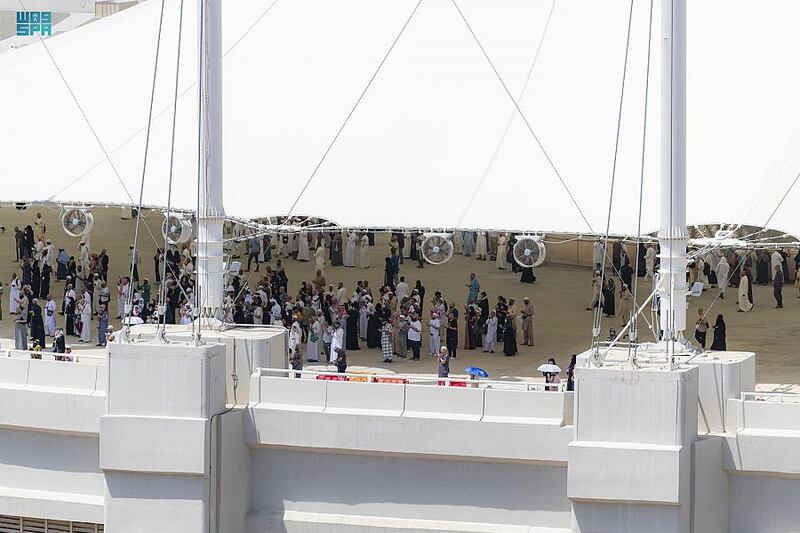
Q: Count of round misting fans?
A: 4